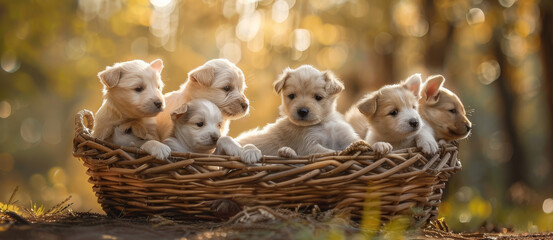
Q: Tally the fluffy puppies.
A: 6